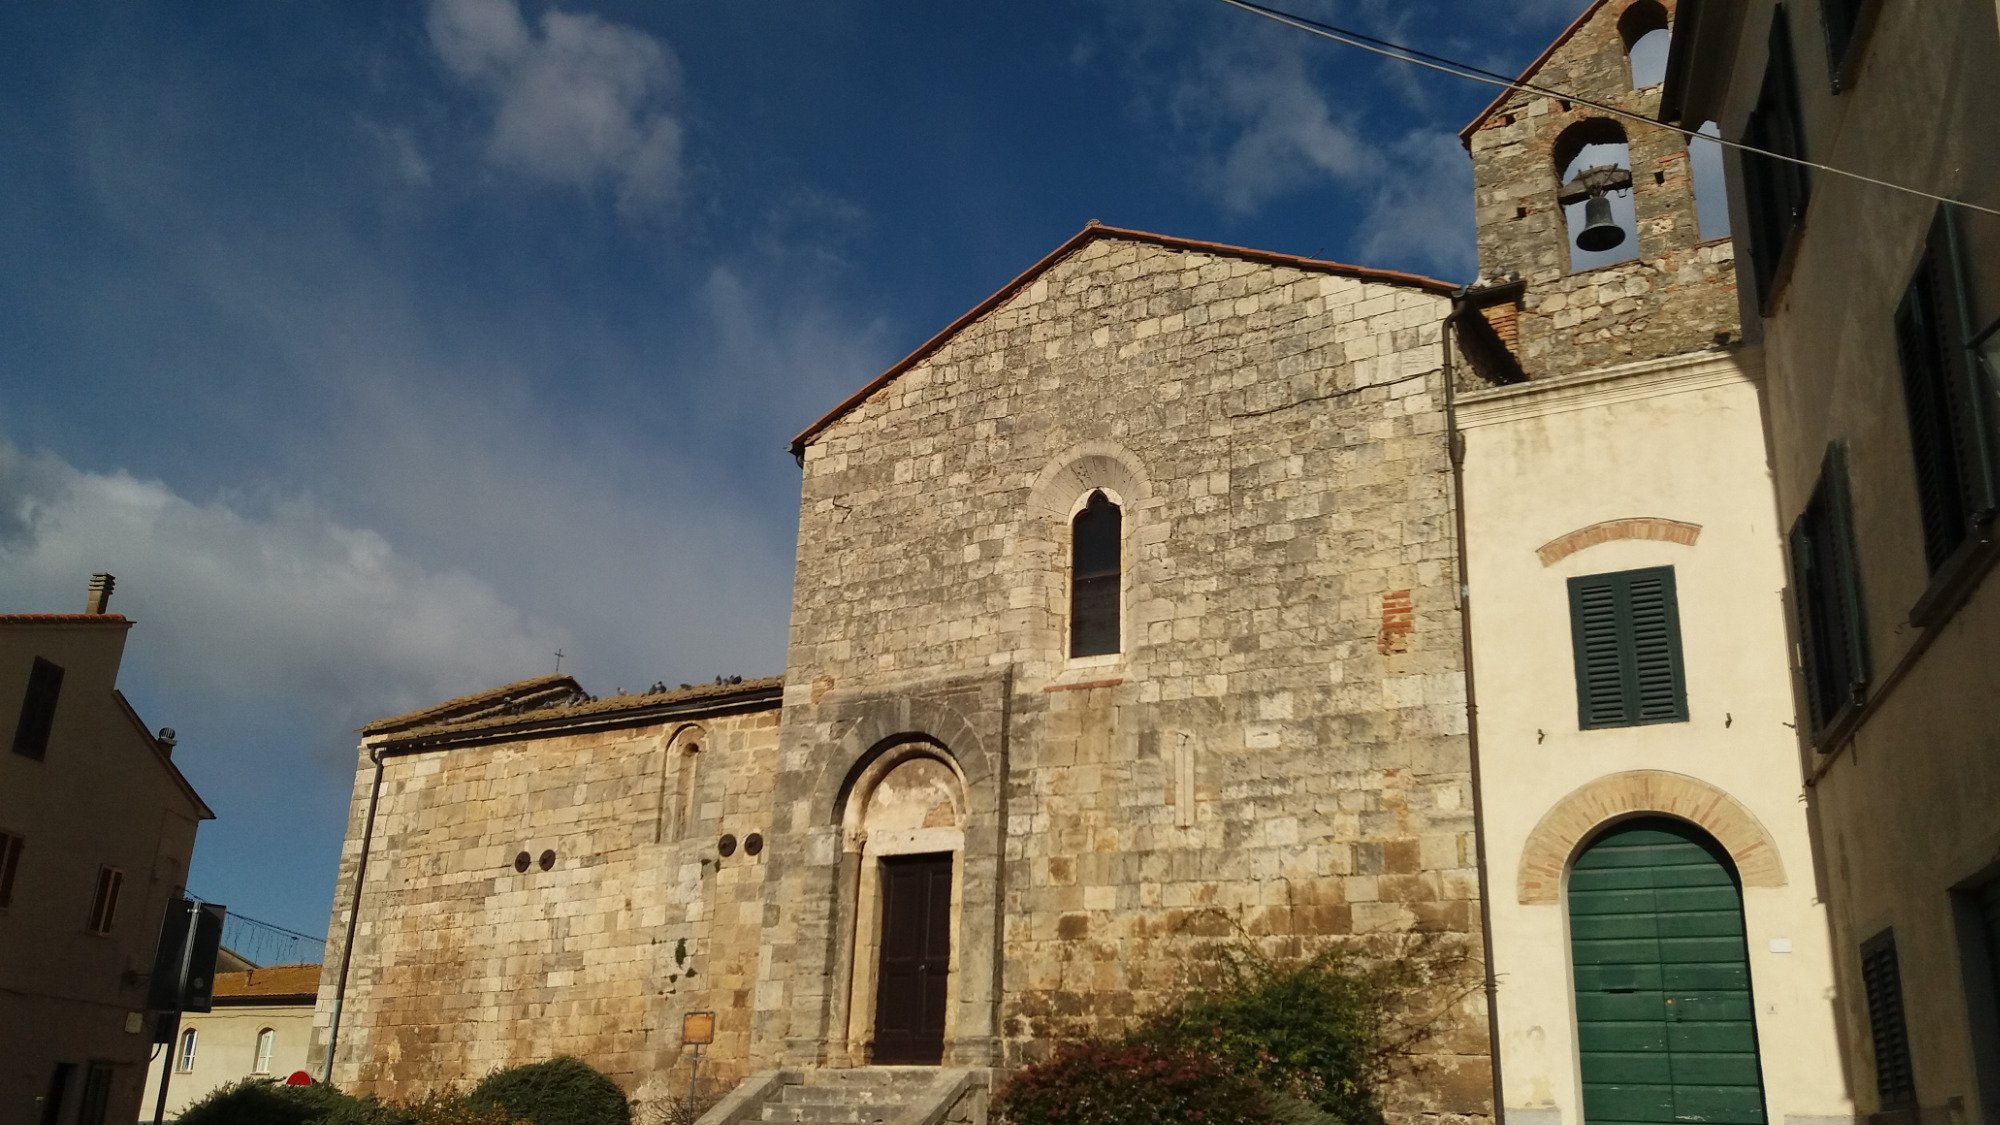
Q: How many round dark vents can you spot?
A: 4